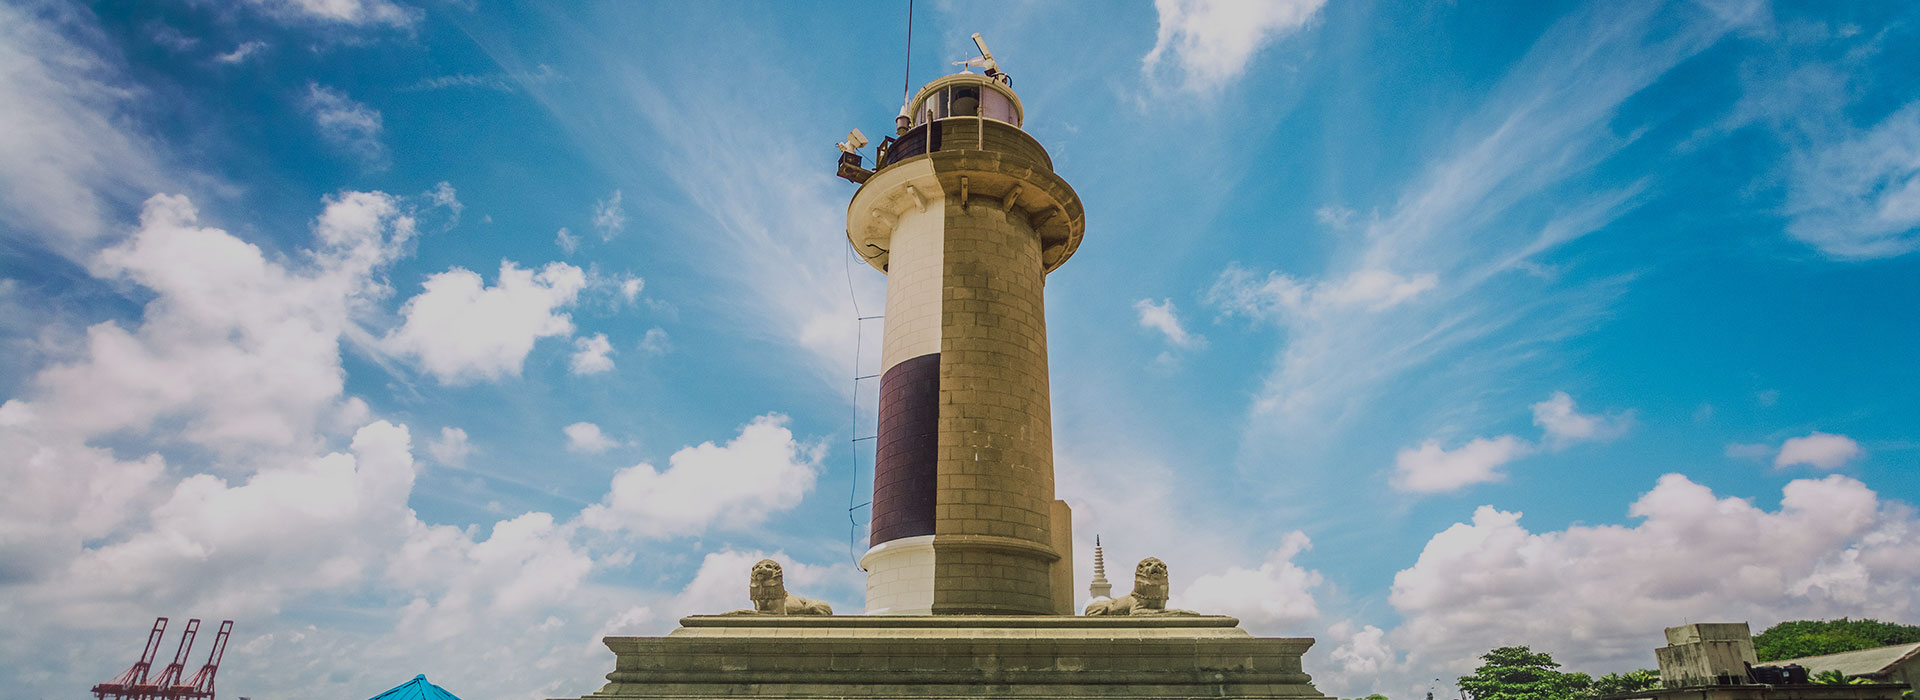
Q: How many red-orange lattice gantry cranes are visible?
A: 3